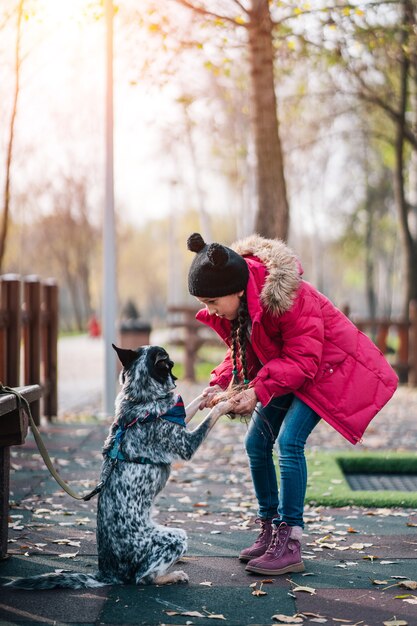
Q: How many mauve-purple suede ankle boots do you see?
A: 2